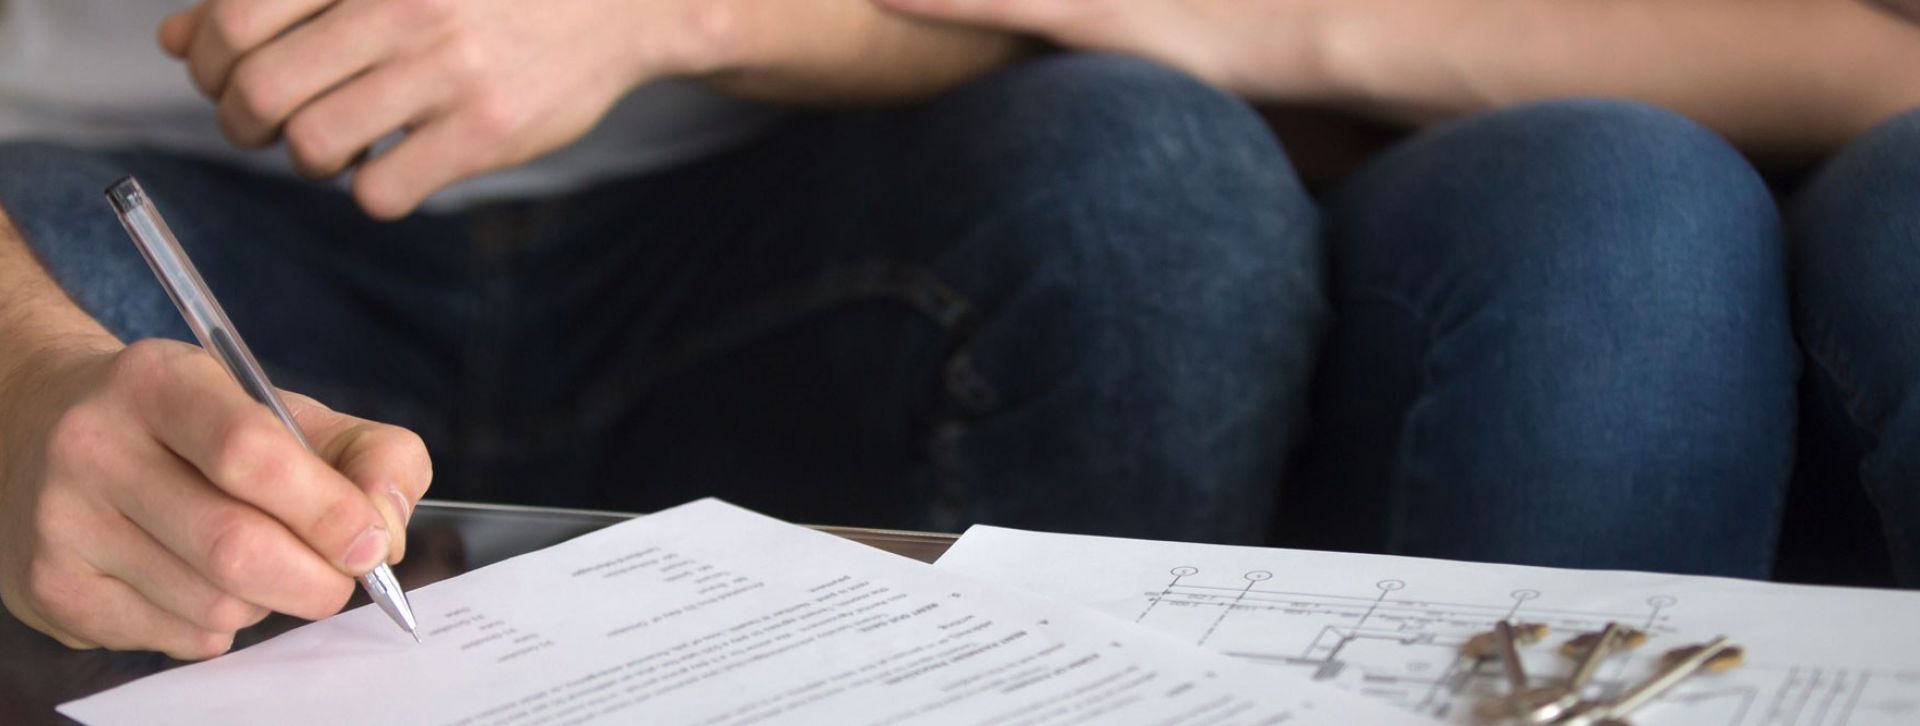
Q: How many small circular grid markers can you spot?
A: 5